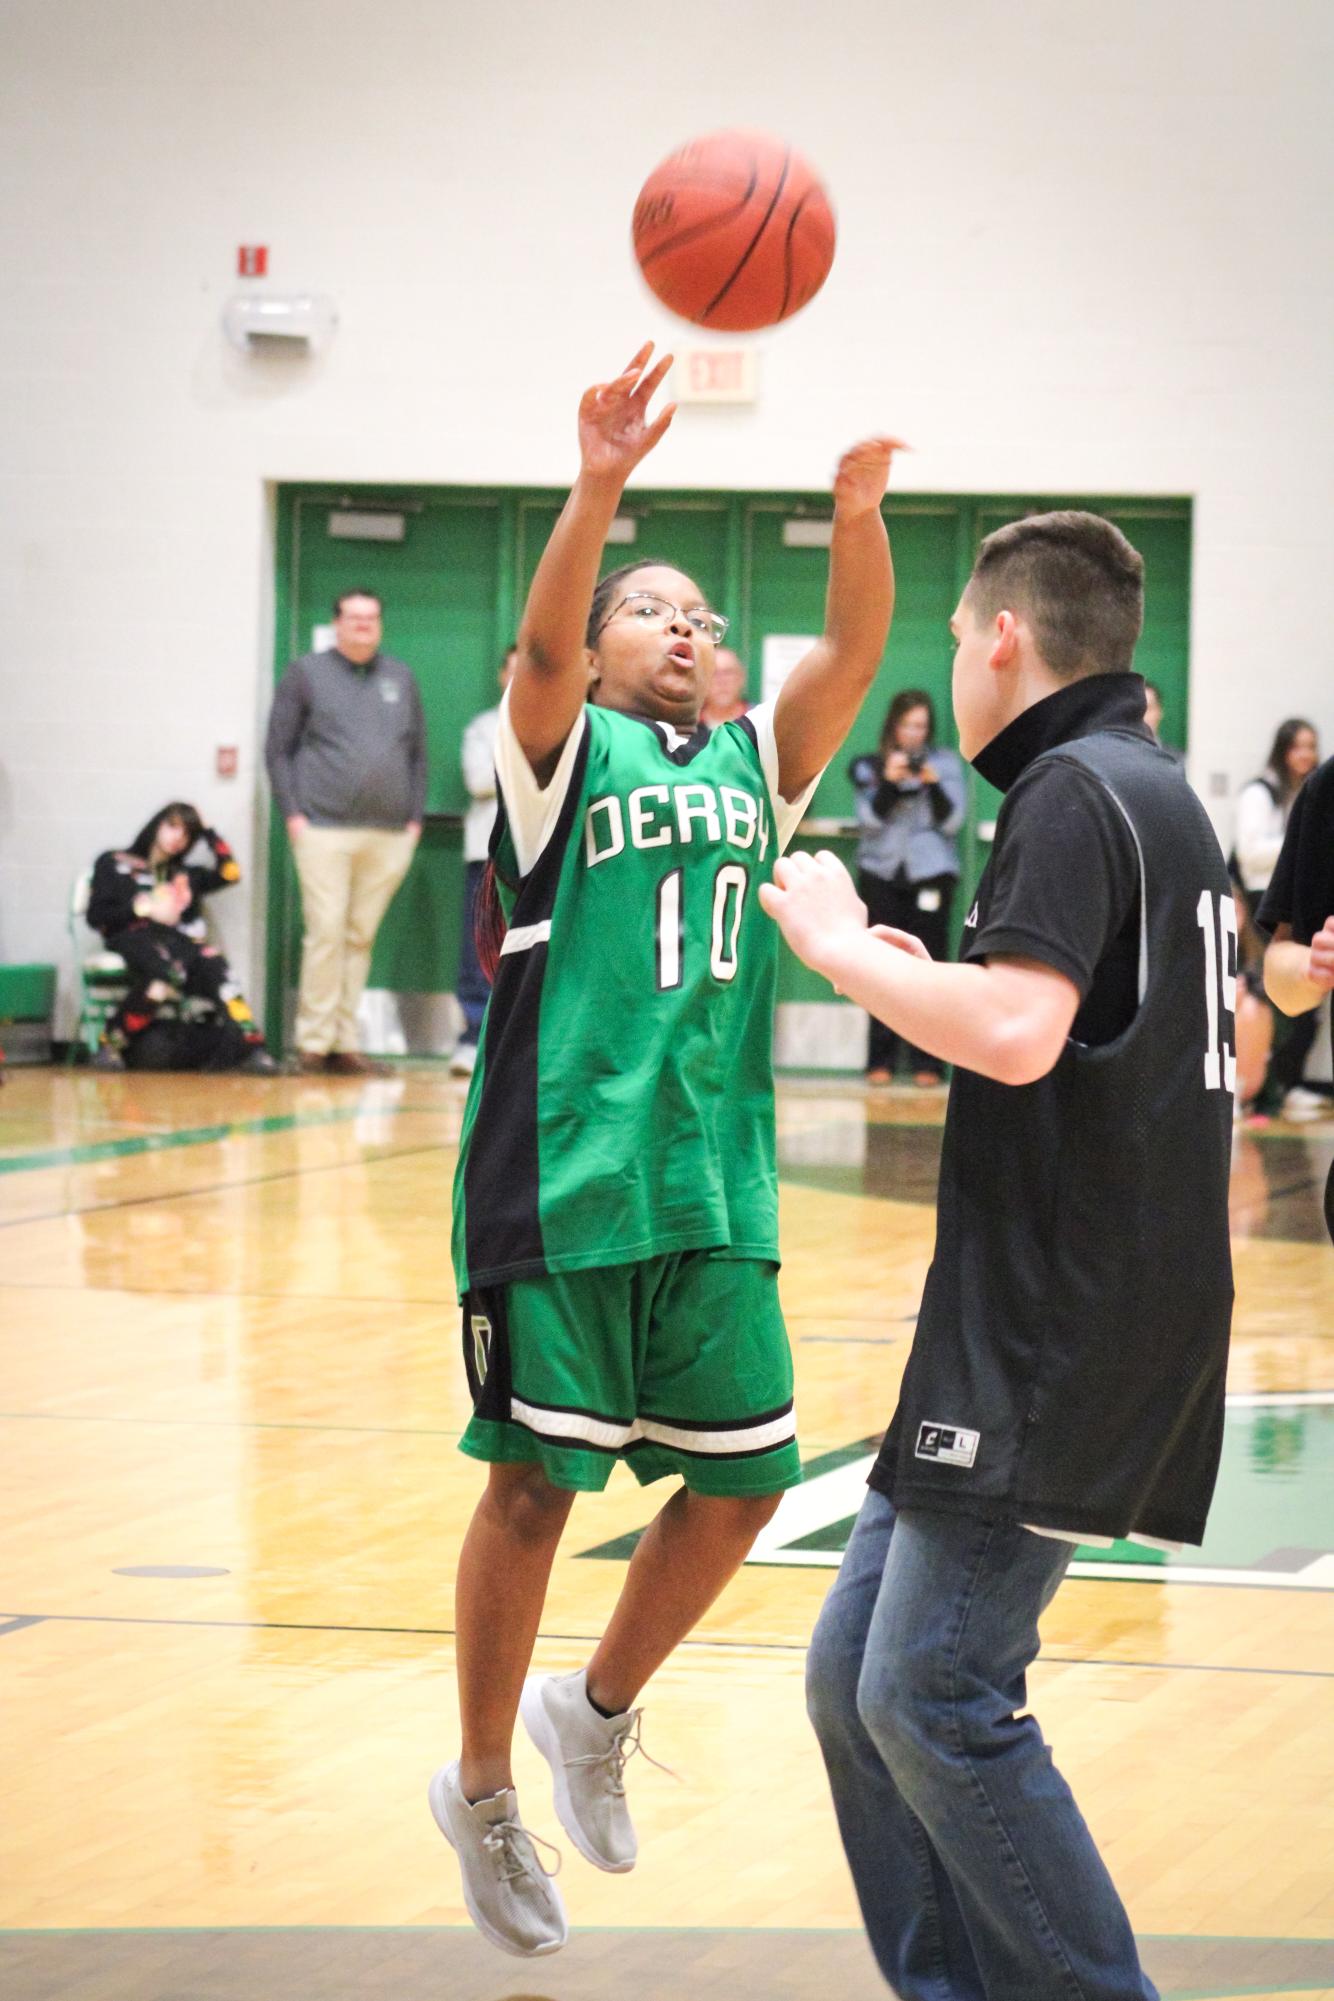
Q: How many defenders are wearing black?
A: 1